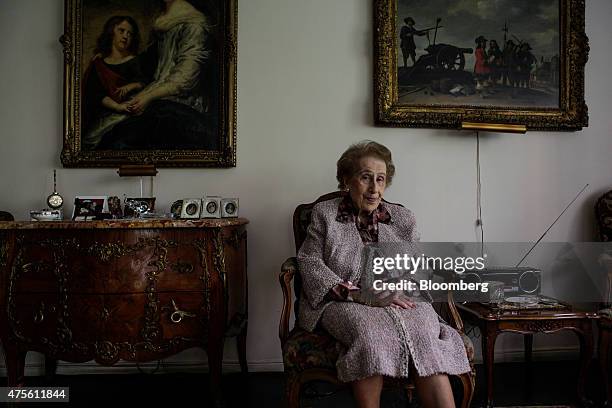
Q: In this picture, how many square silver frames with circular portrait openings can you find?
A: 3